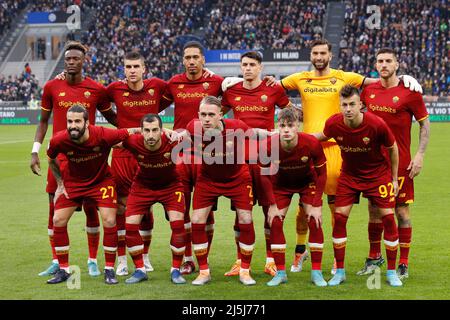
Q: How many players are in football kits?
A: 11